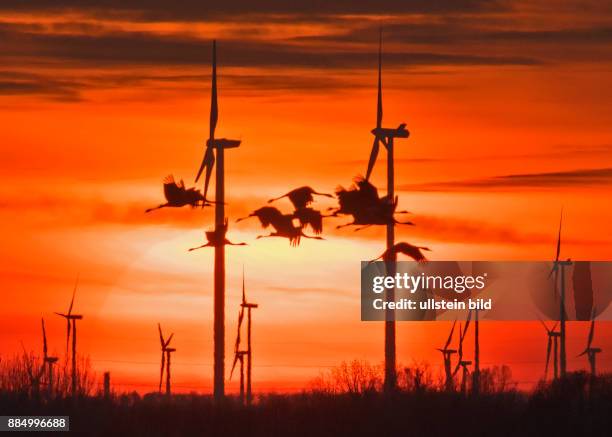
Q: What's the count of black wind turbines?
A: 13